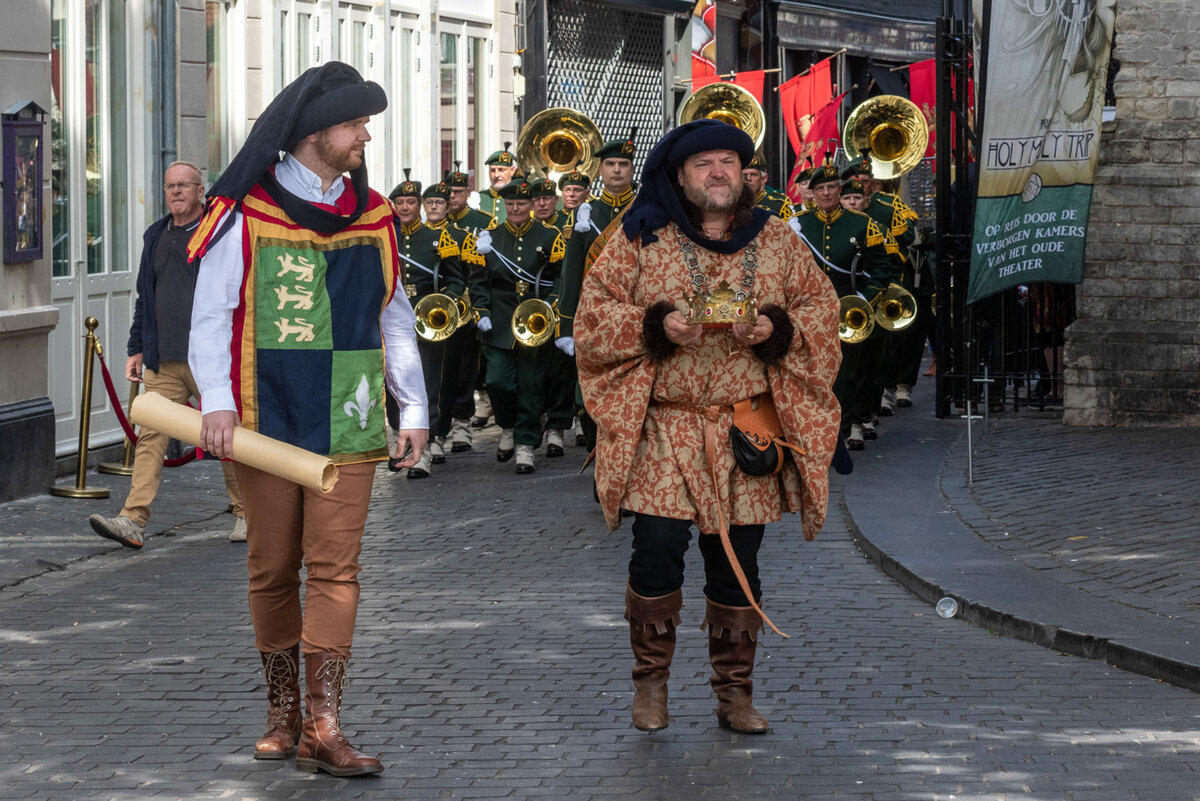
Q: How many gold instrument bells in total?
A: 8